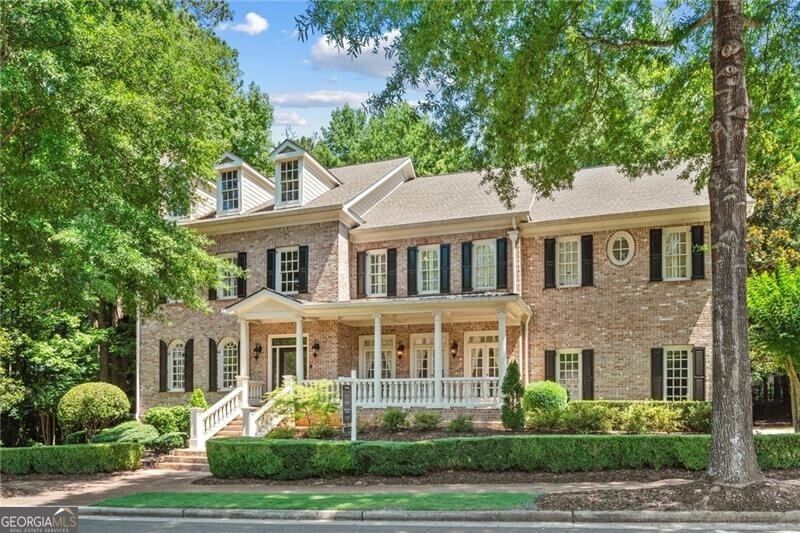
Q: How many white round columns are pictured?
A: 5